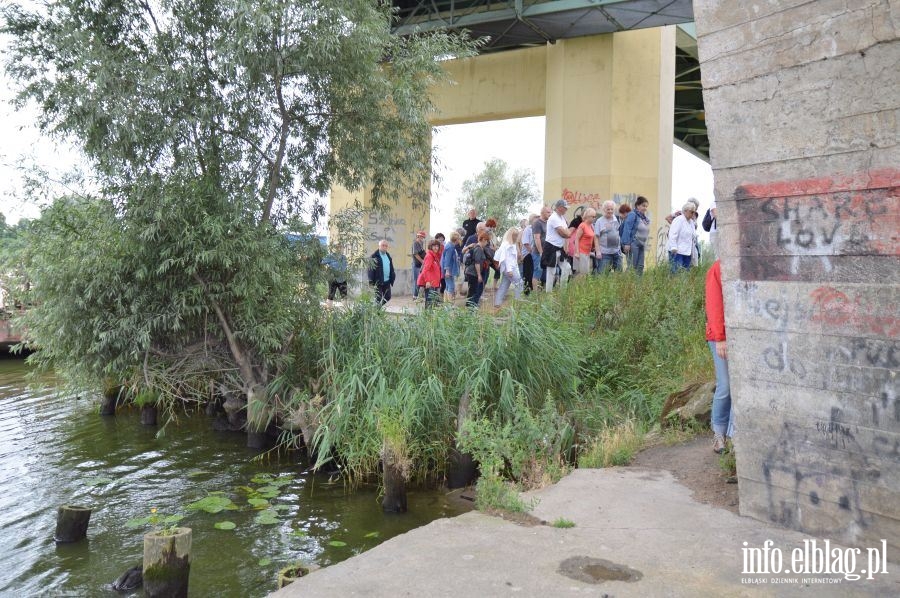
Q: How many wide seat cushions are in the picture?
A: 0